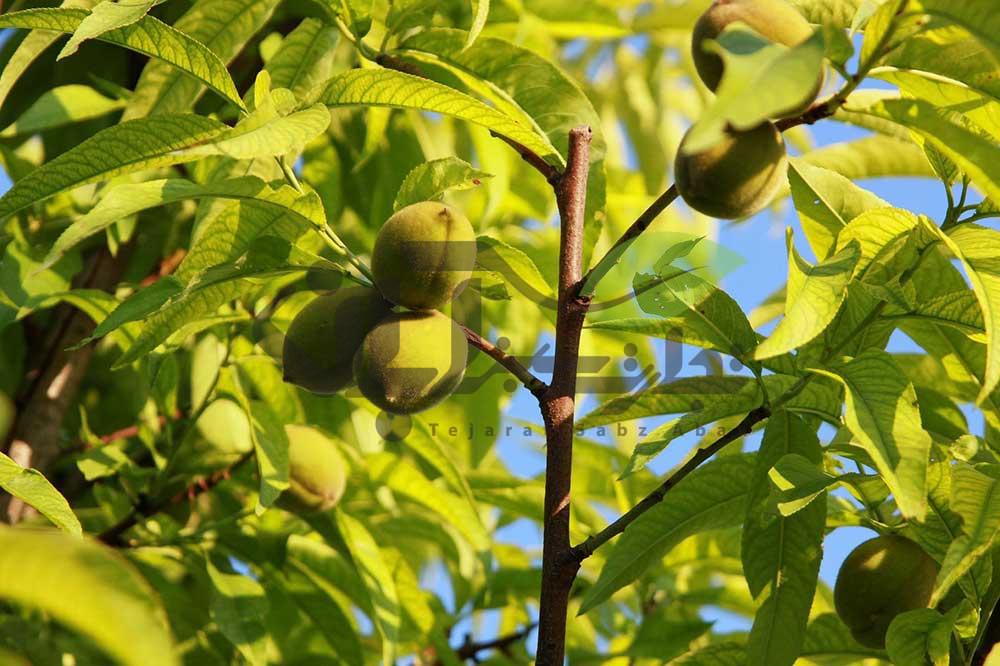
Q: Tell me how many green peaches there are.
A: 8